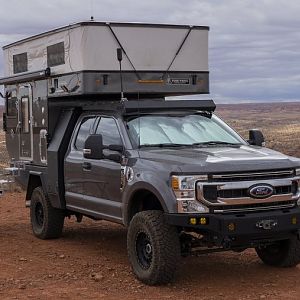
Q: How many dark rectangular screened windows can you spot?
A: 2